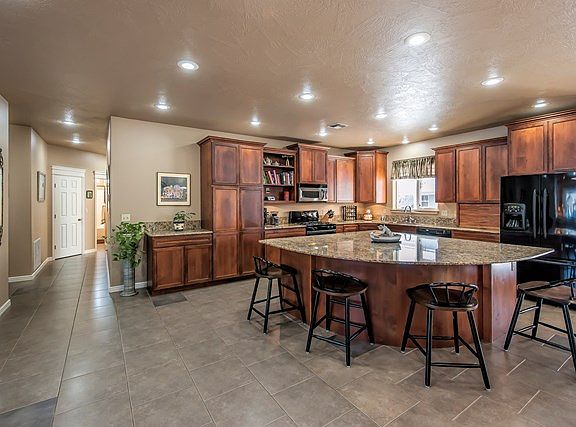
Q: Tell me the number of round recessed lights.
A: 14